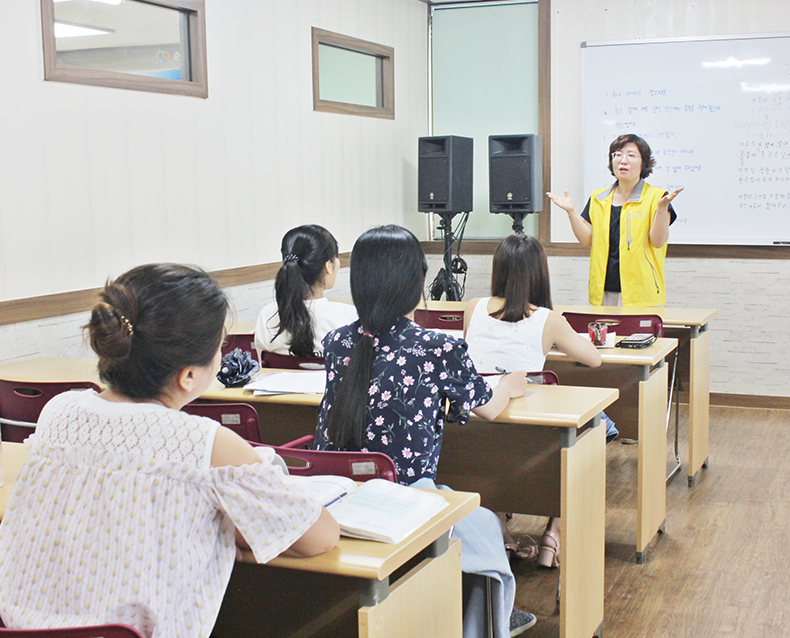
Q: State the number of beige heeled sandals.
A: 2